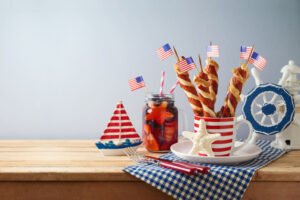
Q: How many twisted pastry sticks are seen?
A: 4